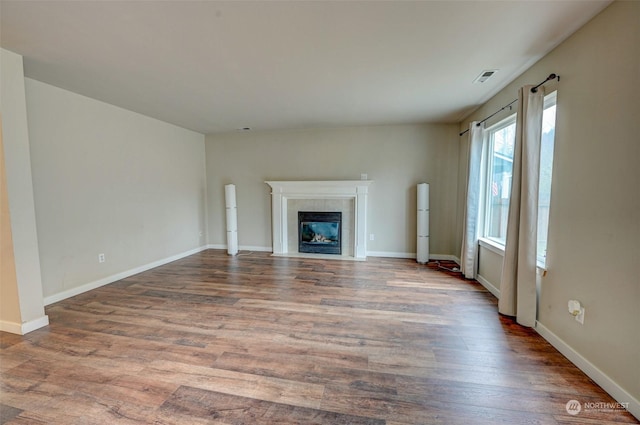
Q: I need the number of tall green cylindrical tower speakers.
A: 0